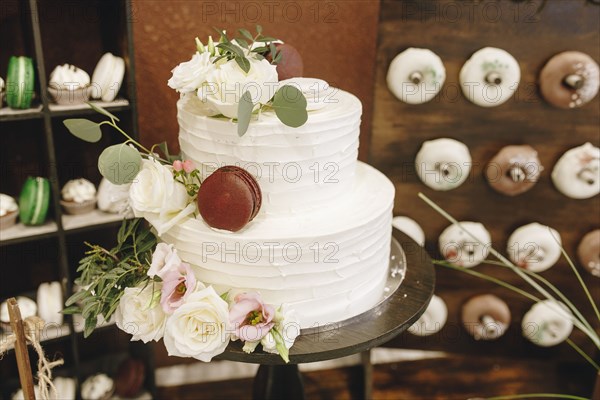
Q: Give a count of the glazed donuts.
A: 13